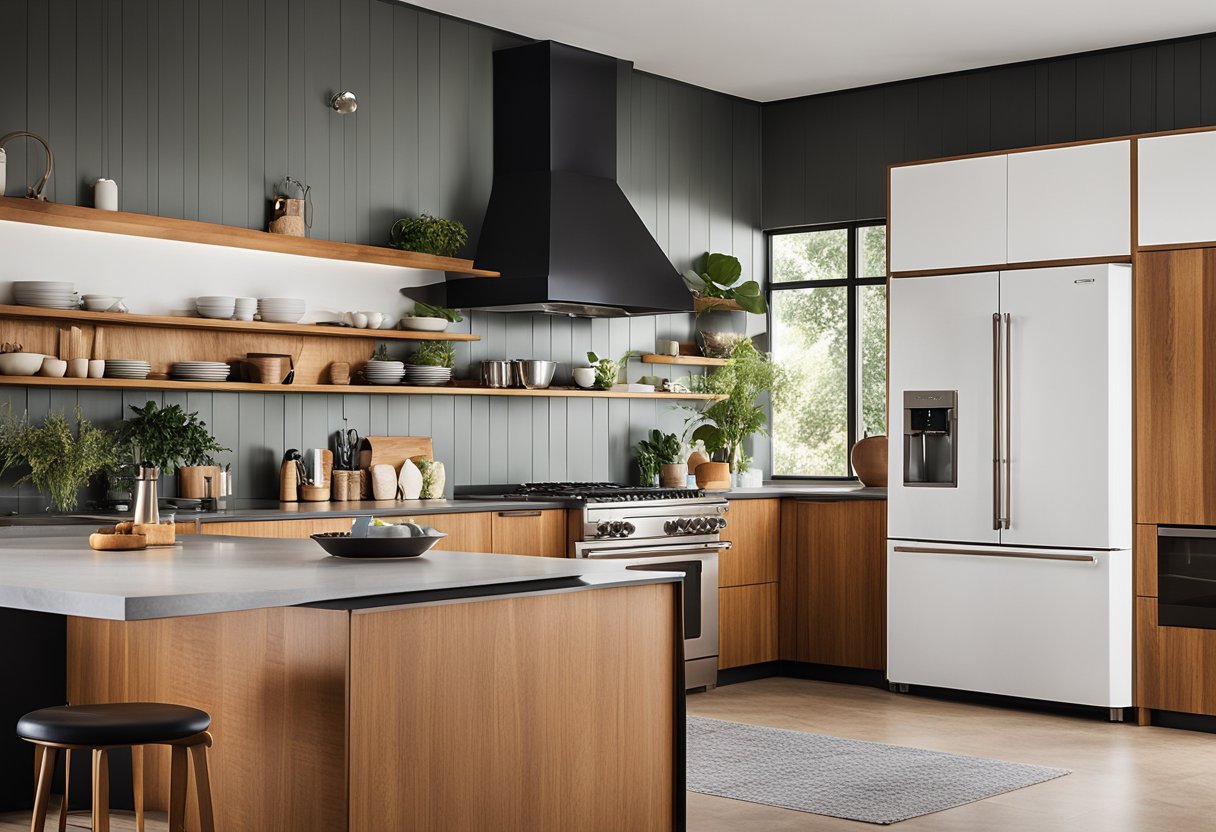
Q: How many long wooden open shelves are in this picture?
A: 3